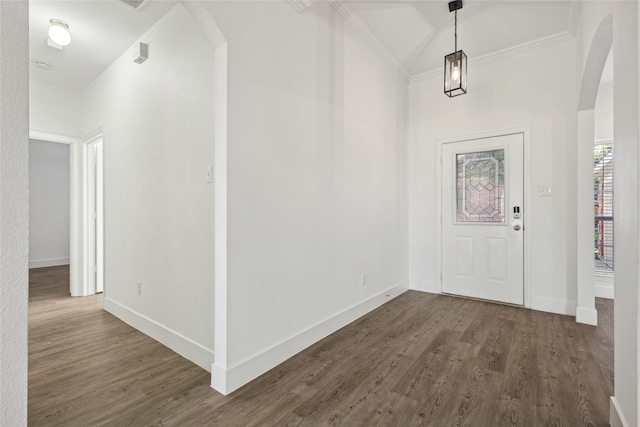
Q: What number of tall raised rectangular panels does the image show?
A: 2